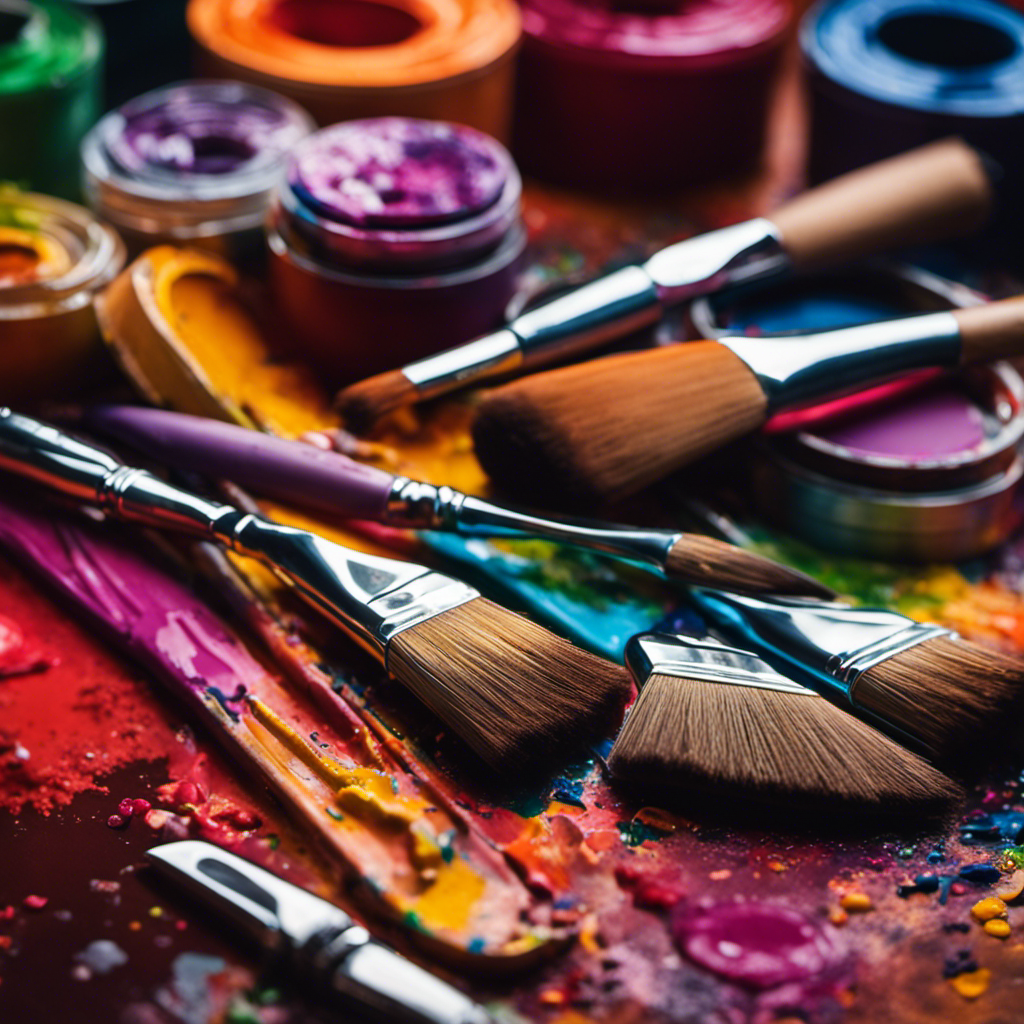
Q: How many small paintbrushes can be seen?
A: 2